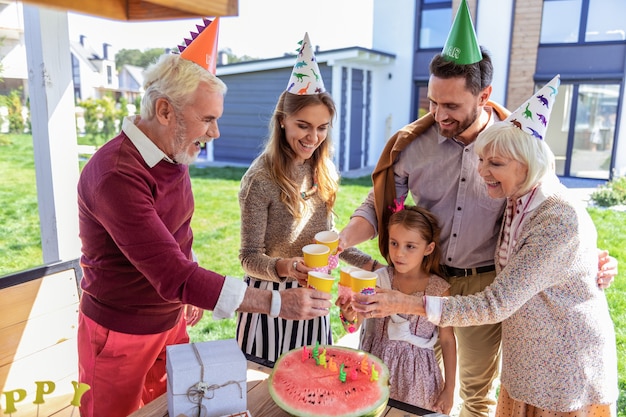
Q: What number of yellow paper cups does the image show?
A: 5